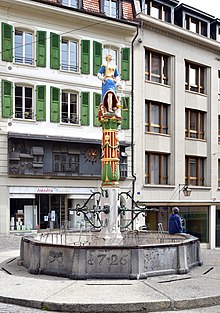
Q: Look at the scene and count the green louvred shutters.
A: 12